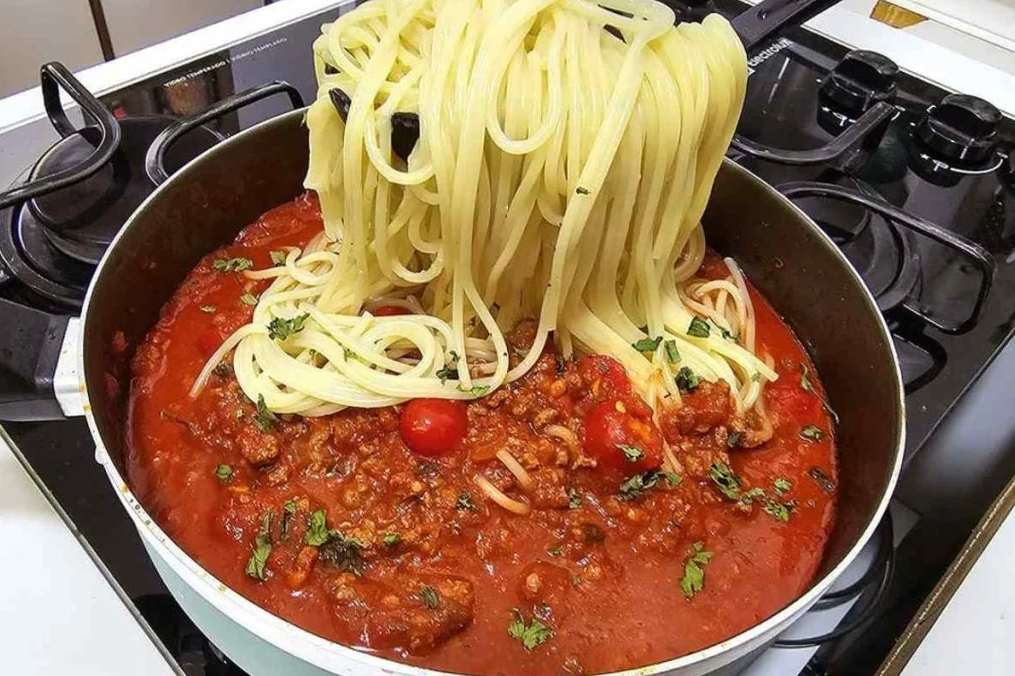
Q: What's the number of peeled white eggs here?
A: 0